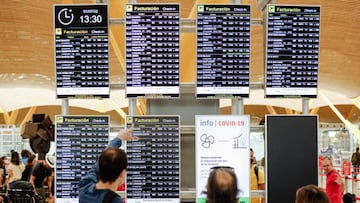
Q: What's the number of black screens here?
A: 1